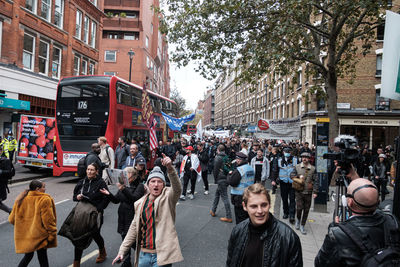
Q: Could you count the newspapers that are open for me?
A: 1